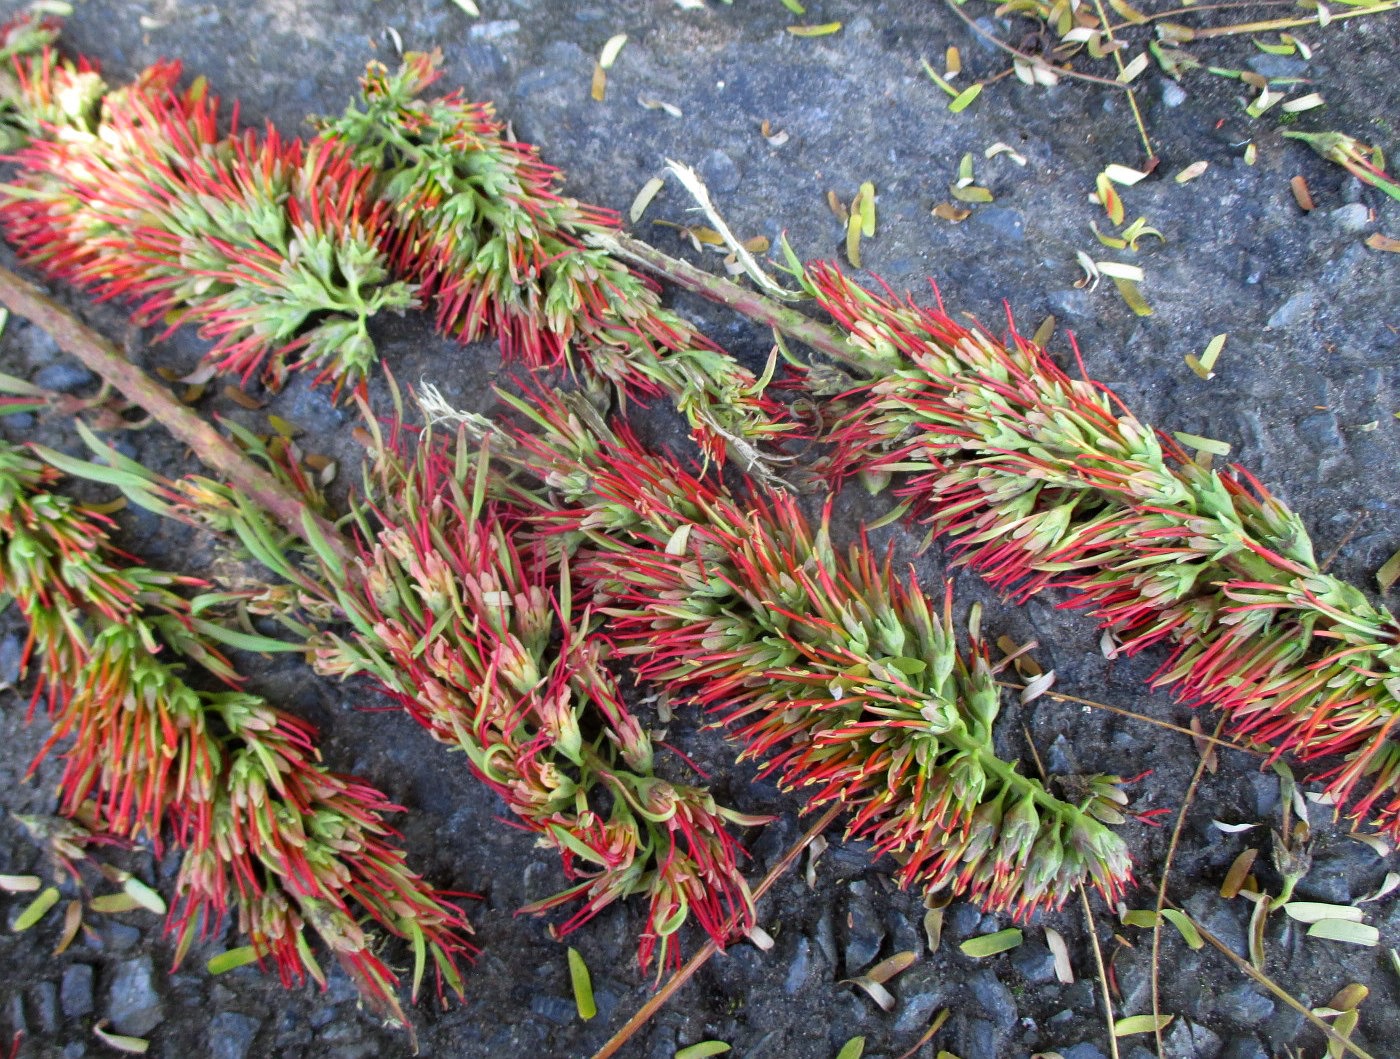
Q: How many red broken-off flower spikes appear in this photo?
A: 6